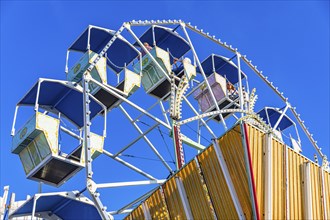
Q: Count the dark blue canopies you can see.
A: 6